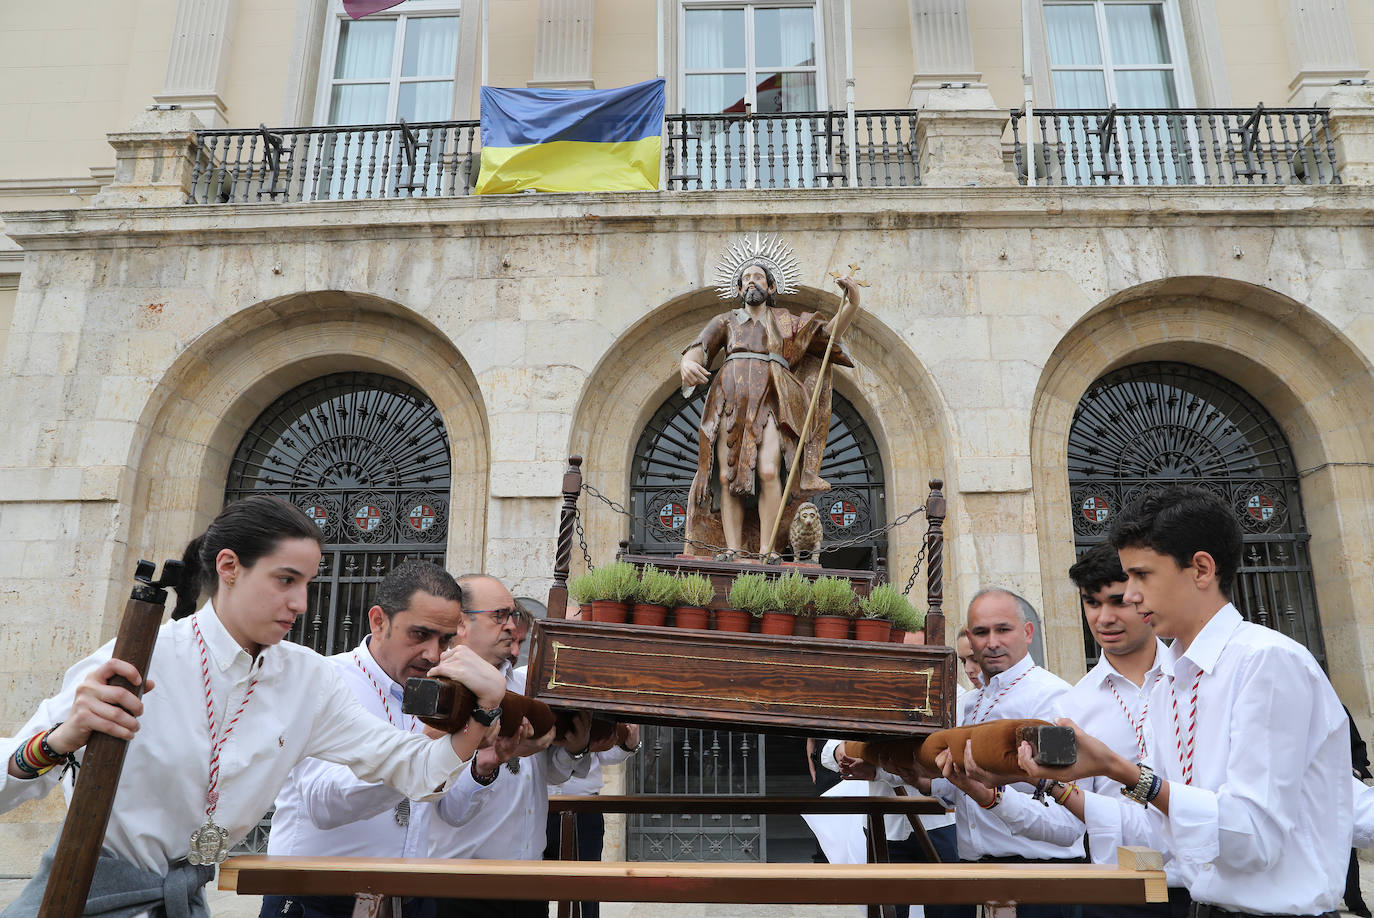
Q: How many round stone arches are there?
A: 3